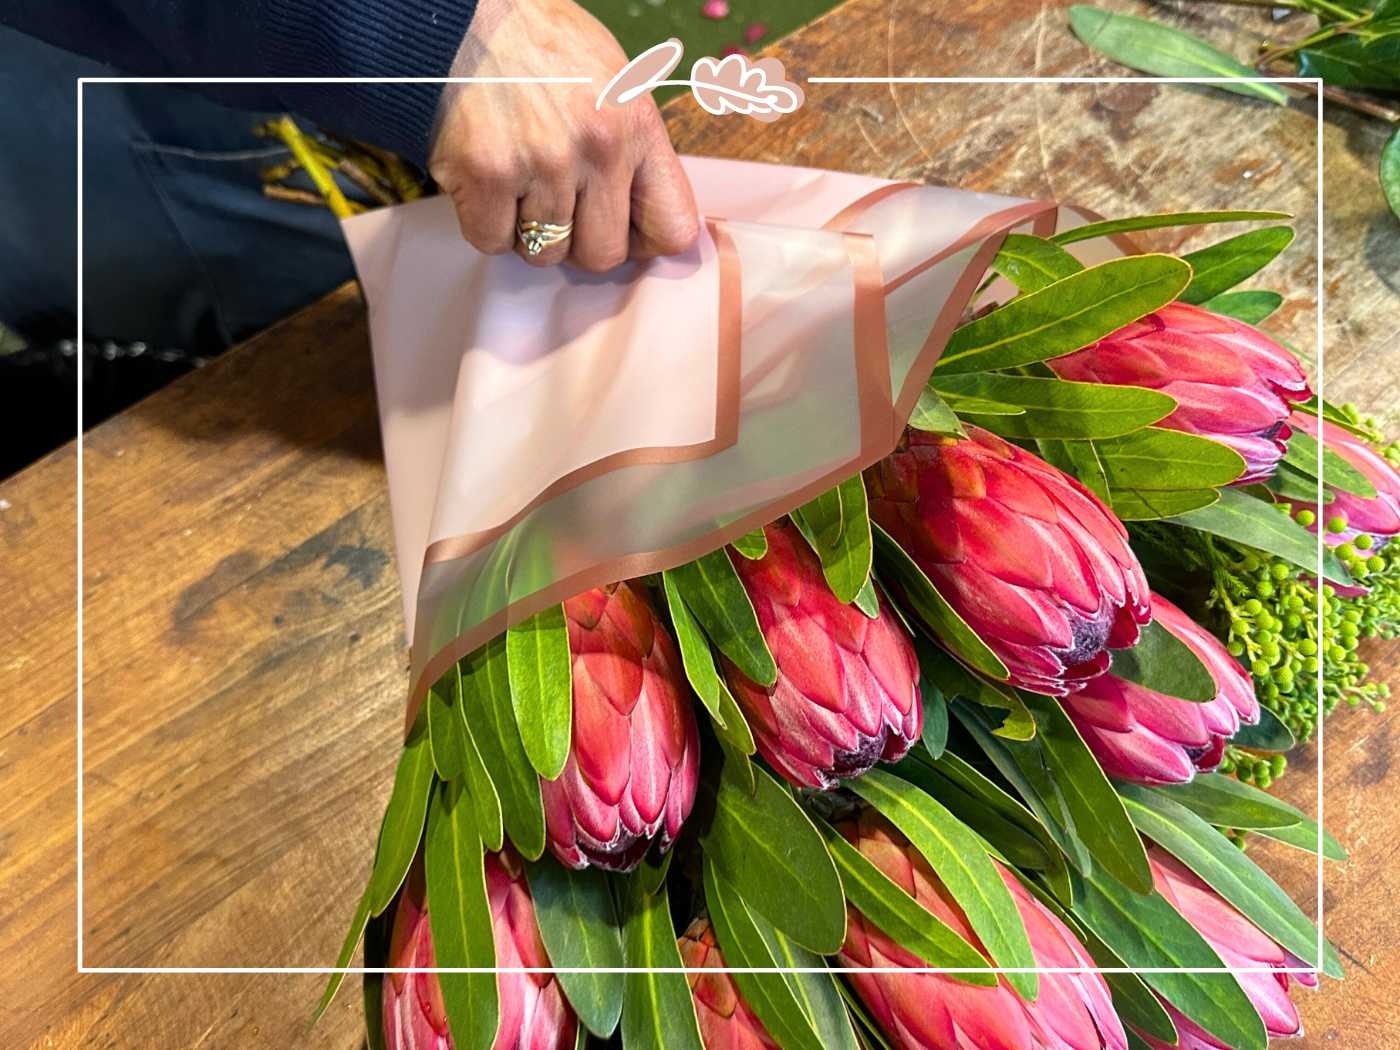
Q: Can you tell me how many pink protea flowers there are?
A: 10